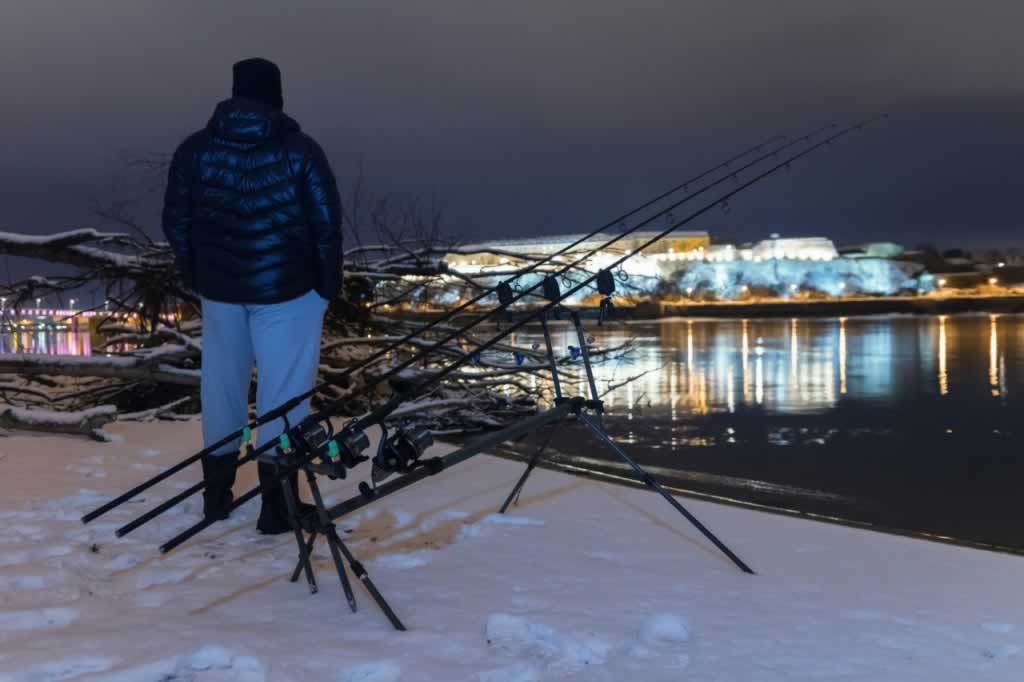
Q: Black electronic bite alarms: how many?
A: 3